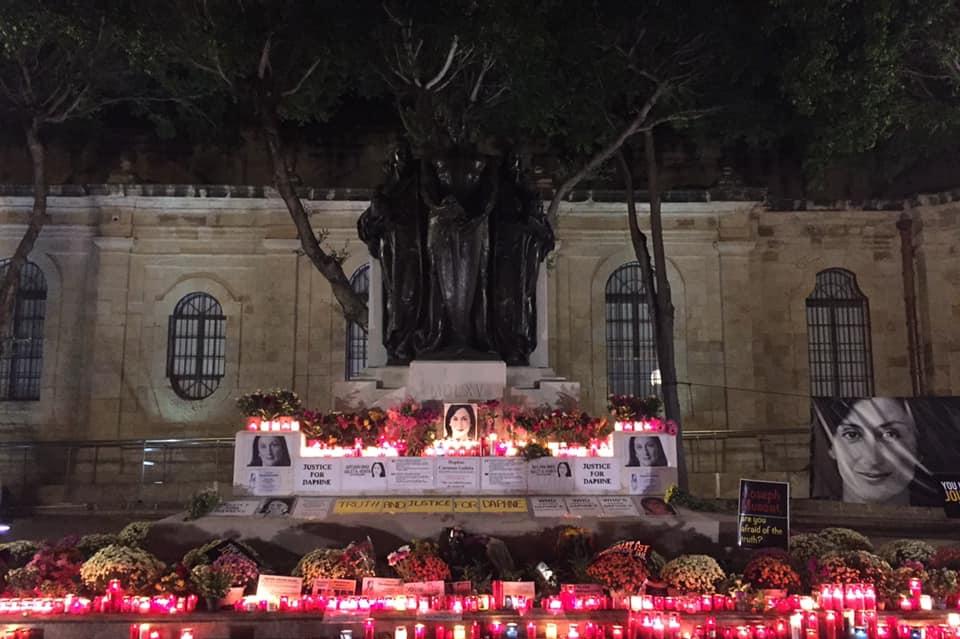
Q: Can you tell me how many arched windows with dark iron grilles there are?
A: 5